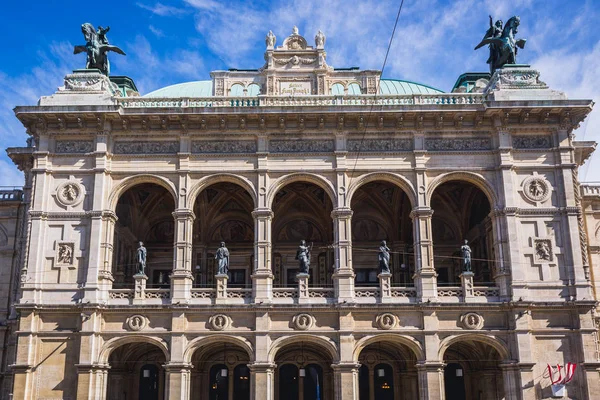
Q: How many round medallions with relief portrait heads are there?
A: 5